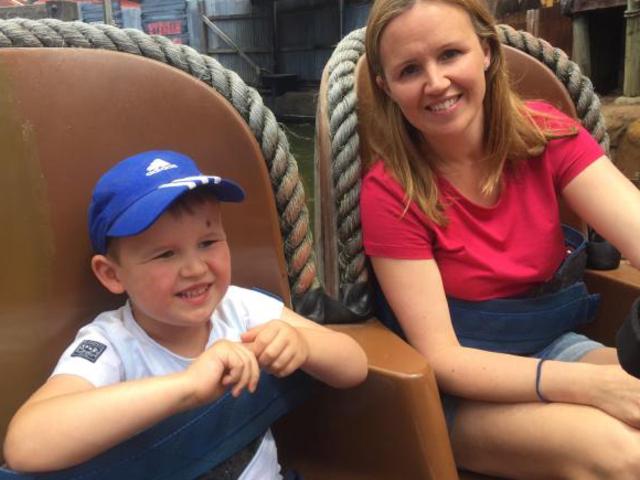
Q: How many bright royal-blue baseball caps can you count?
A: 1